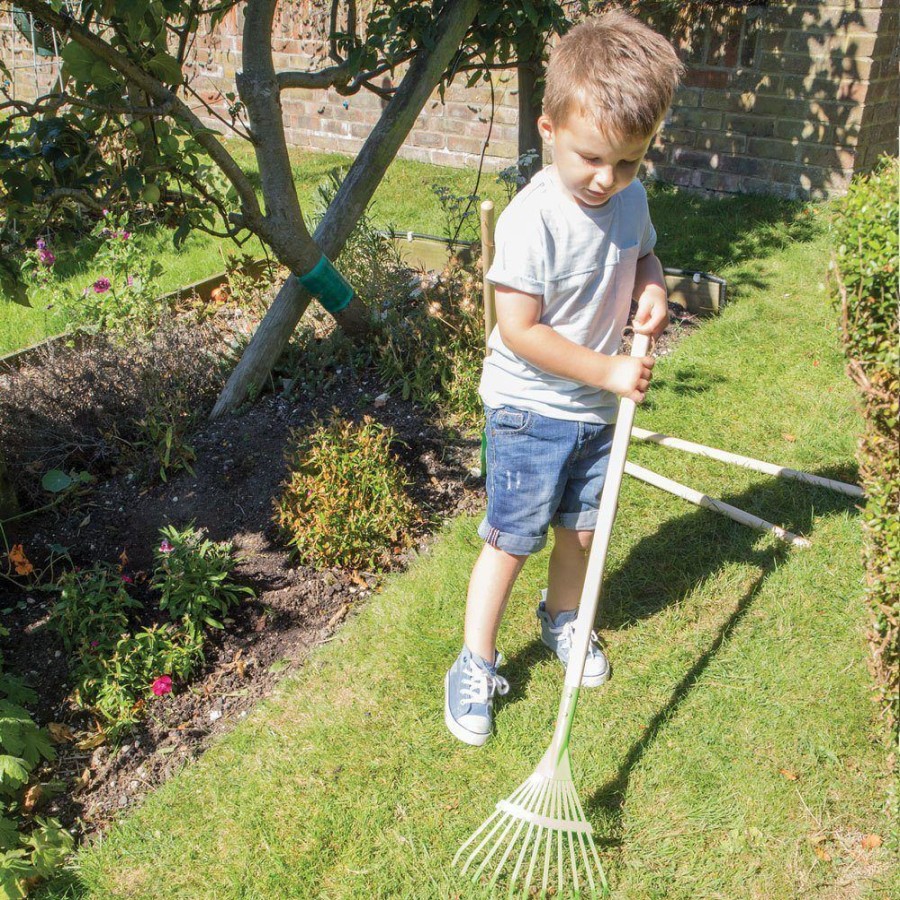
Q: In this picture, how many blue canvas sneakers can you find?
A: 2